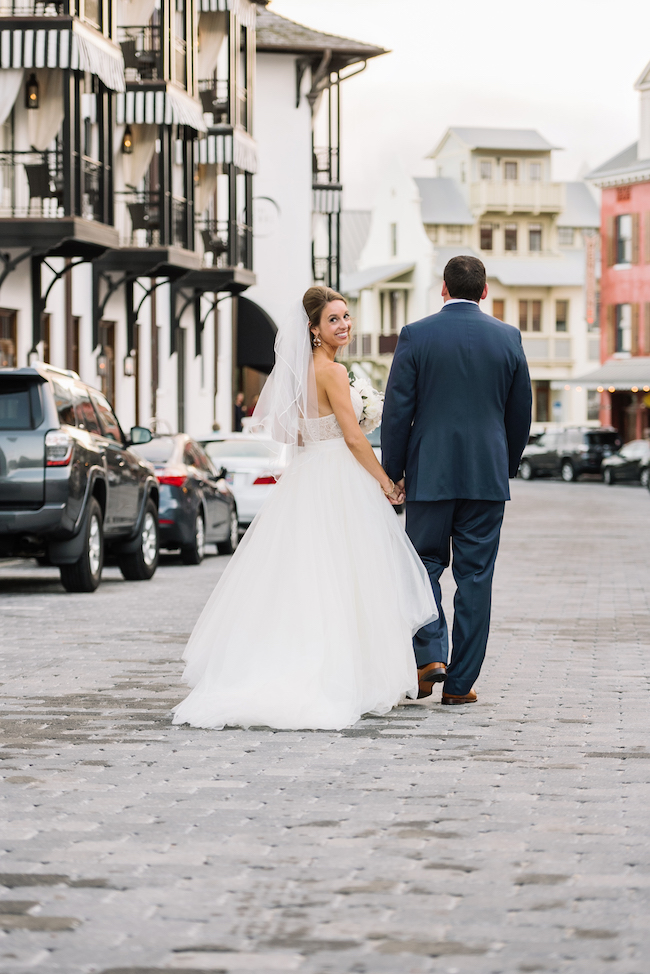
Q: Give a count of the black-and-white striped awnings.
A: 5